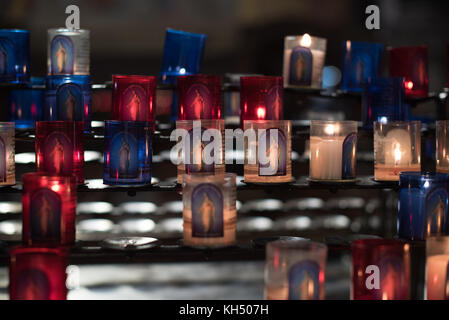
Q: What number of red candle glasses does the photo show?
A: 8